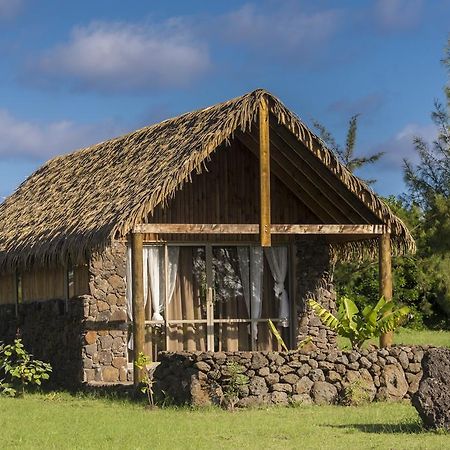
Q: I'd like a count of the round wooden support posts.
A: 2